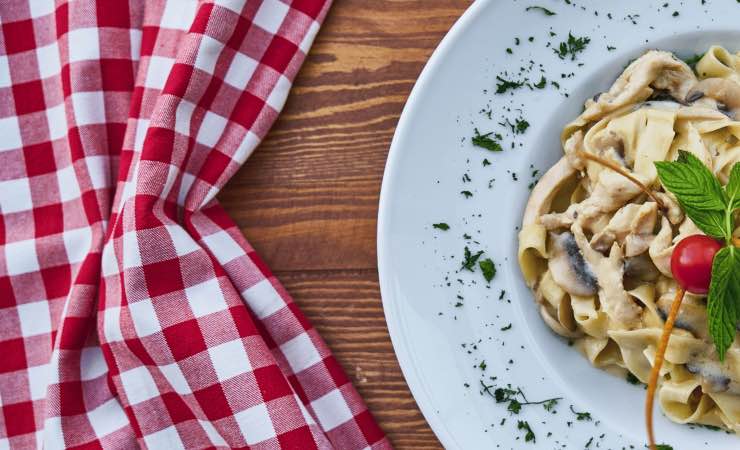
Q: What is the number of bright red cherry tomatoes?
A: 1